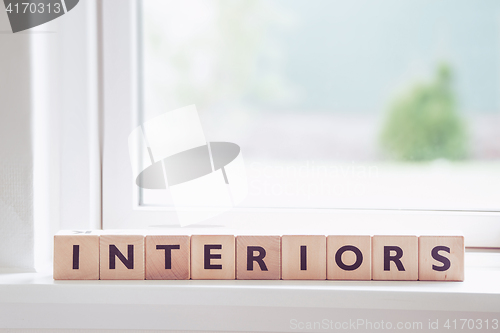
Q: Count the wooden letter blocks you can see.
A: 9